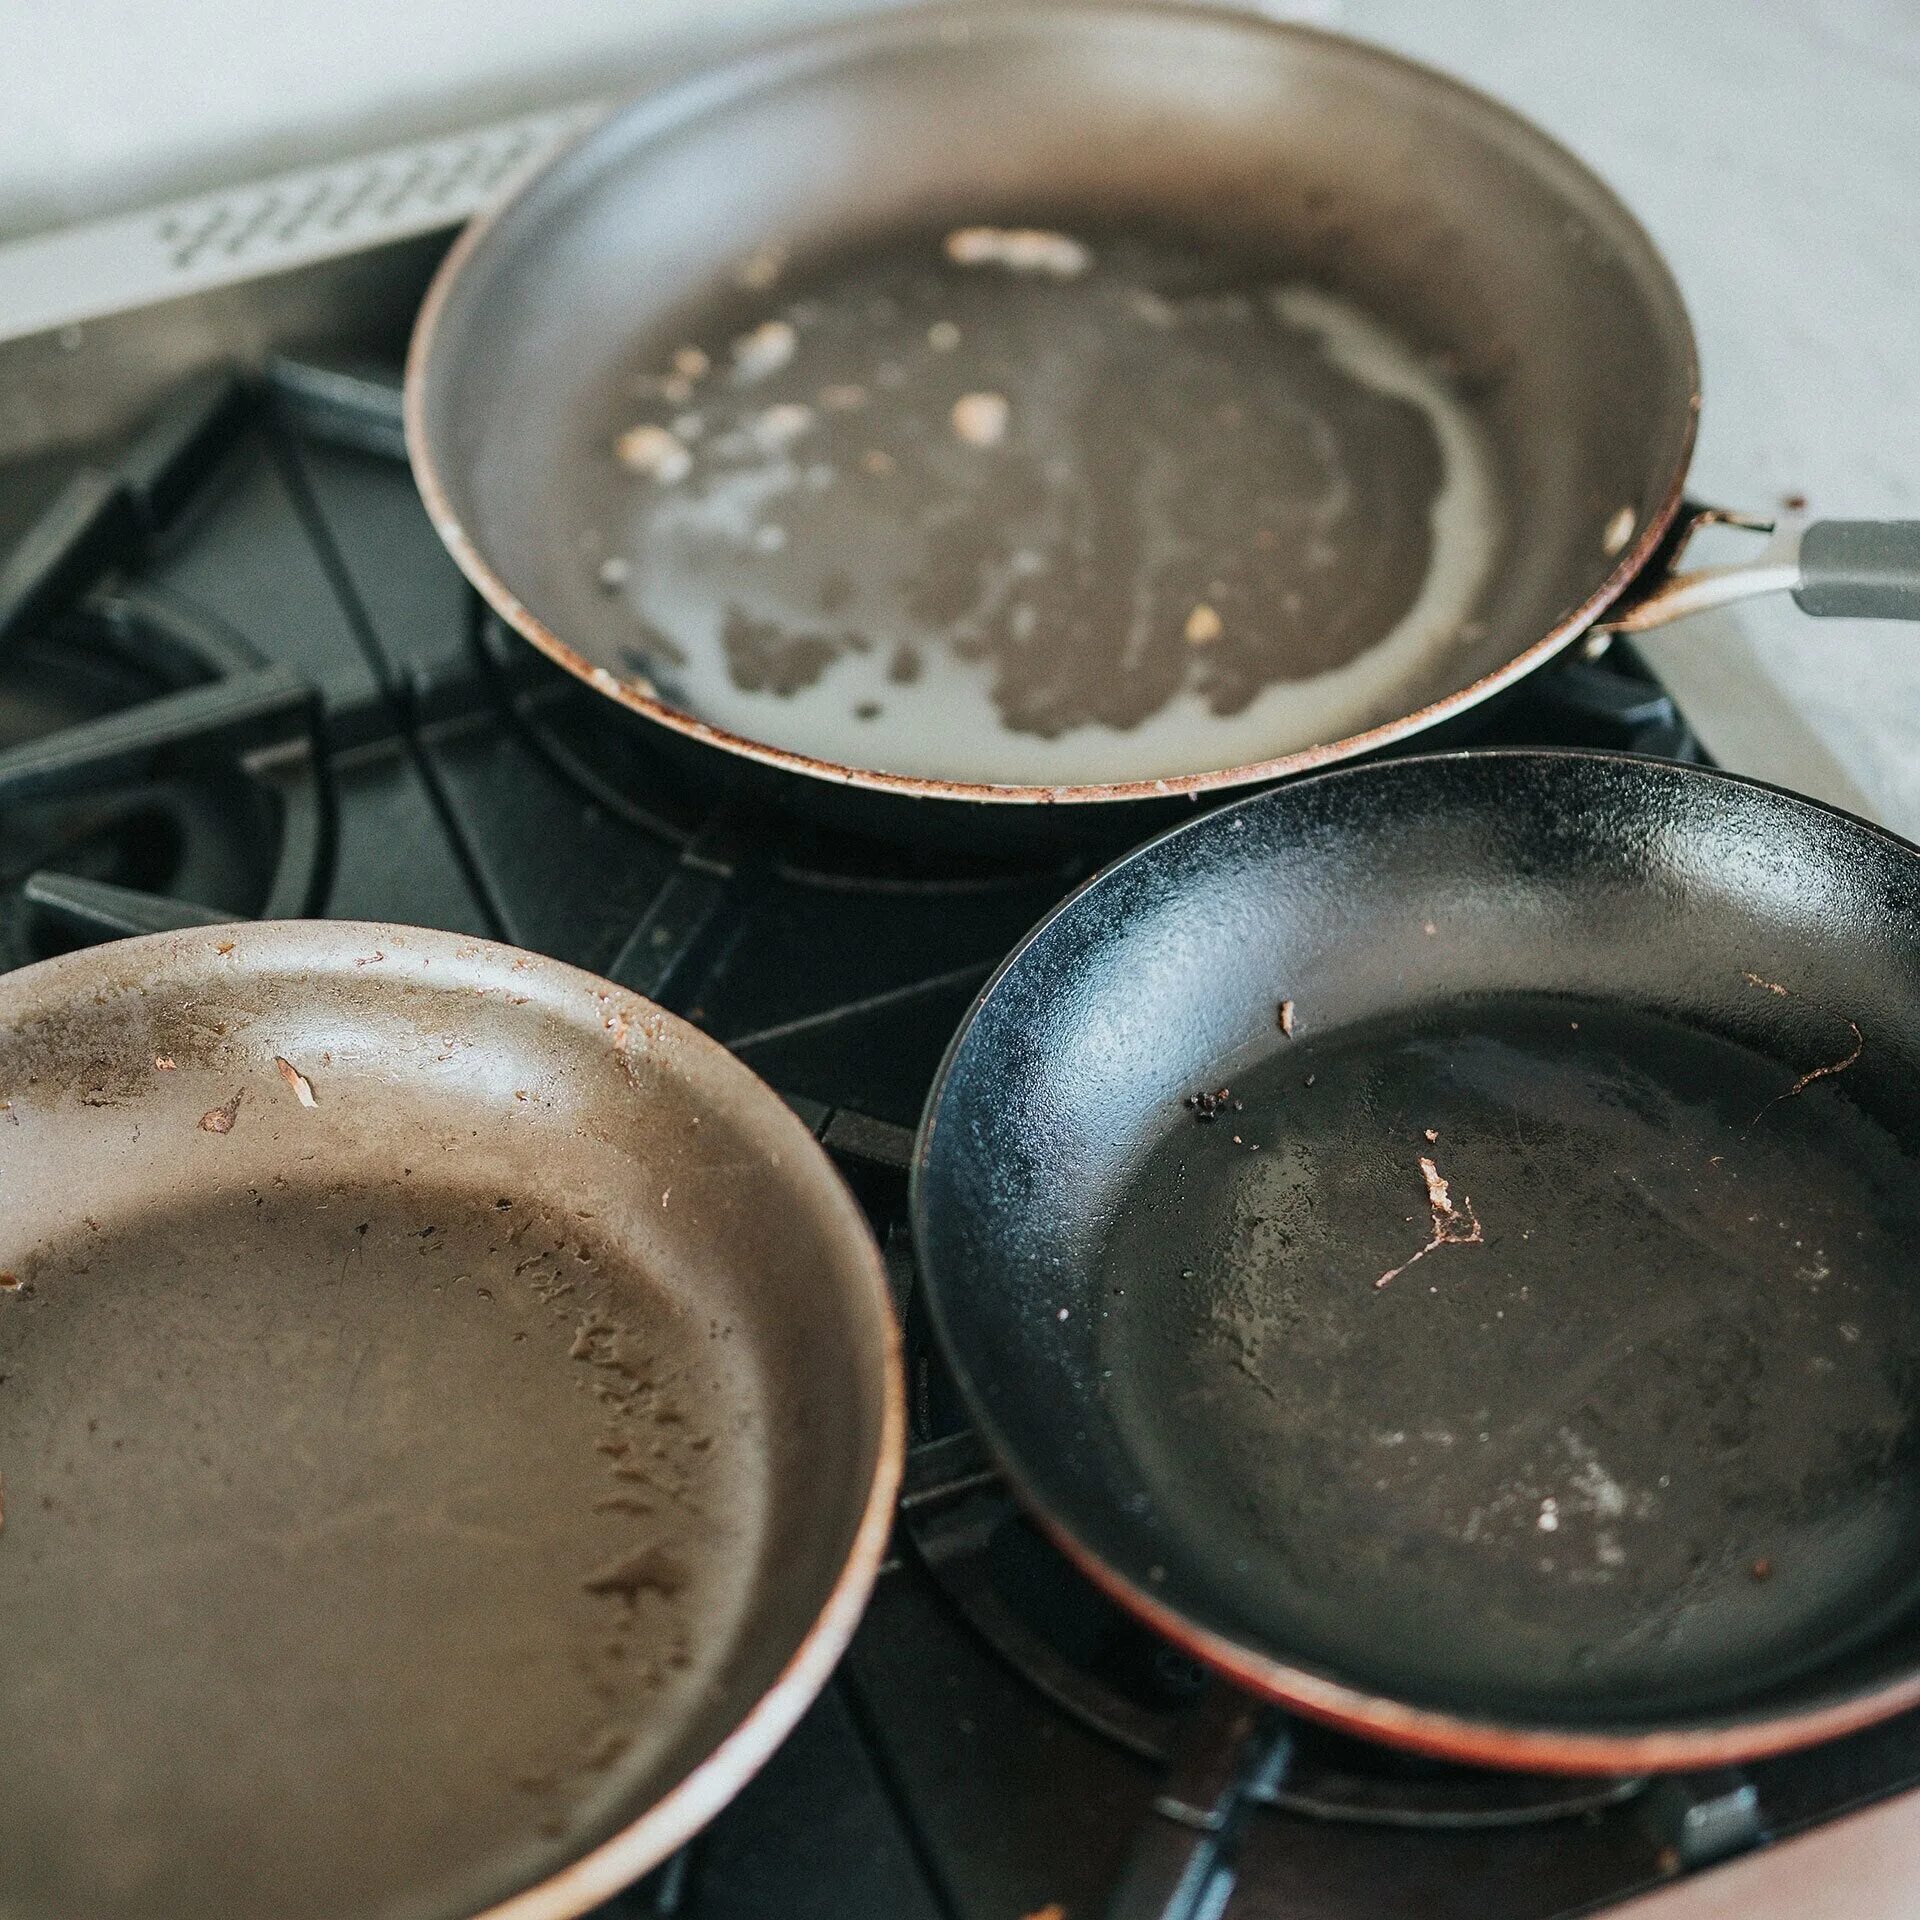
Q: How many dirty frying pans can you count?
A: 3